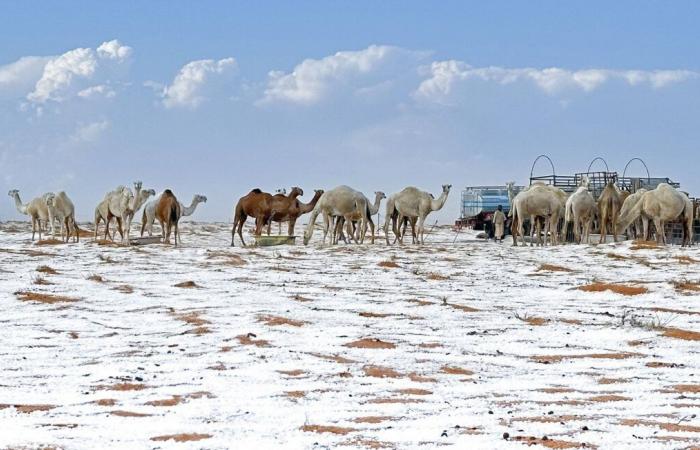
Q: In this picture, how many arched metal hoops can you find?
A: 3